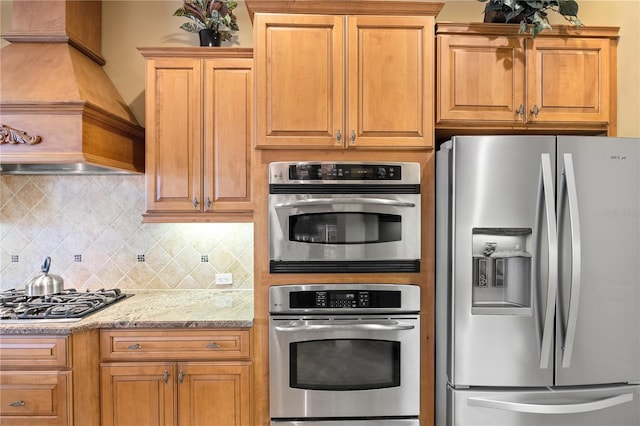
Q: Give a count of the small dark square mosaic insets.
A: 4